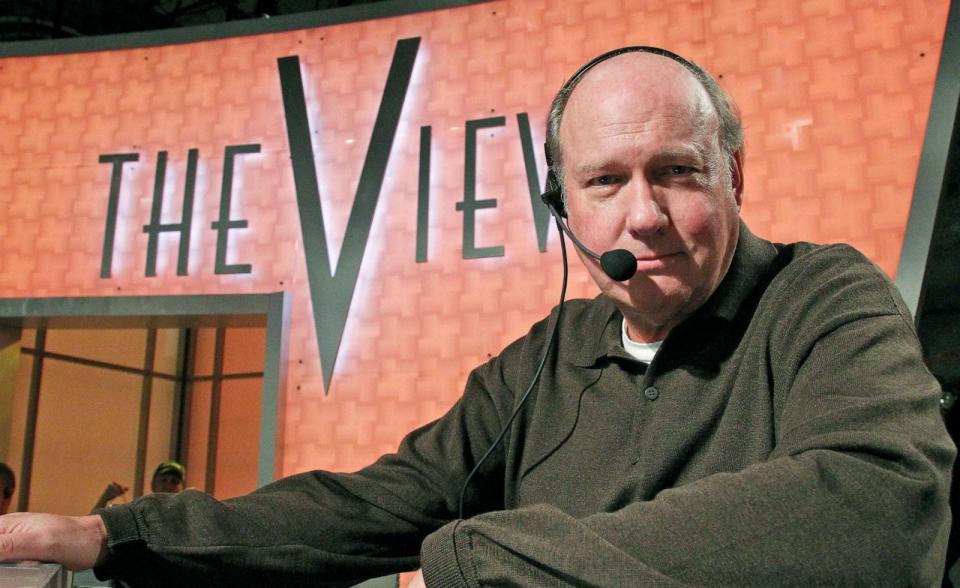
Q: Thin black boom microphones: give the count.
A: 1